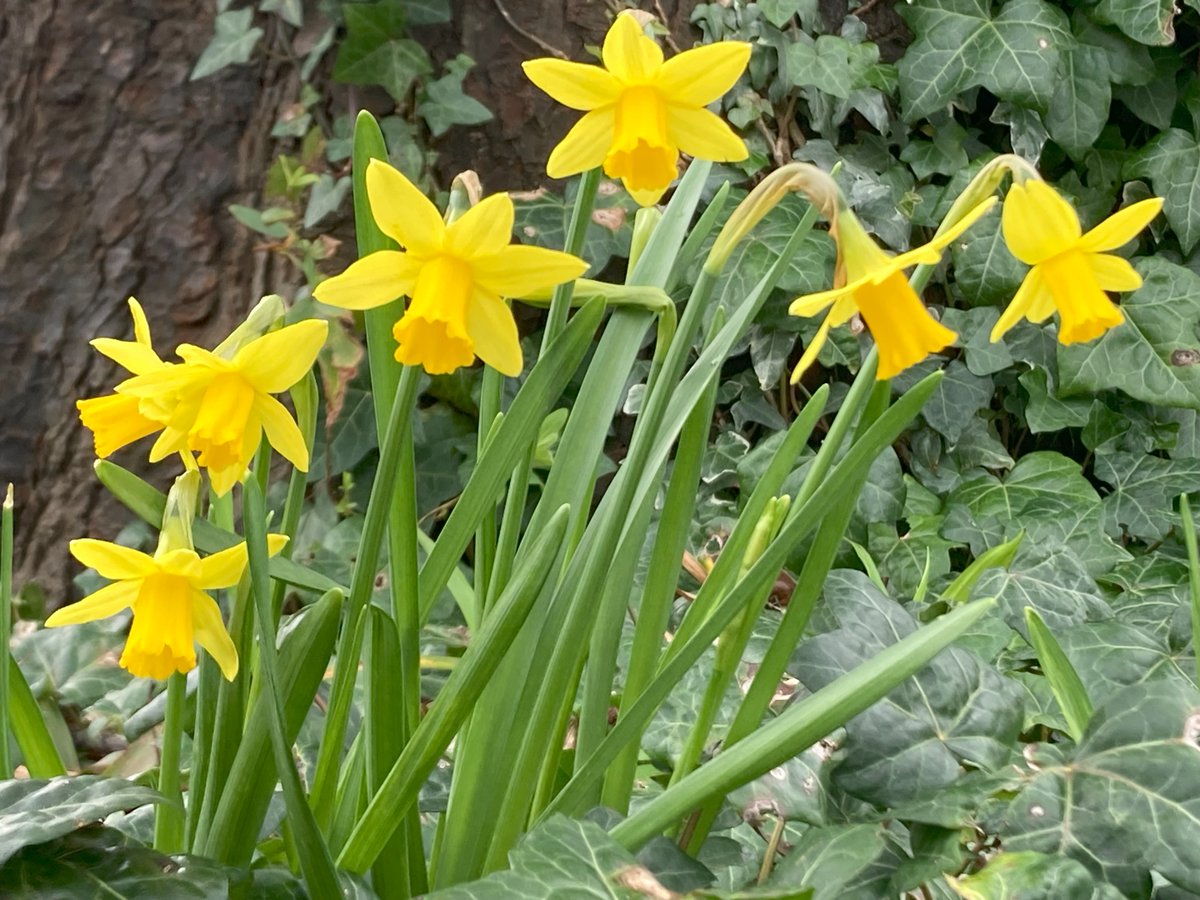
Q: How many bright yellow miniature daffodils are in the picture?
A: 7